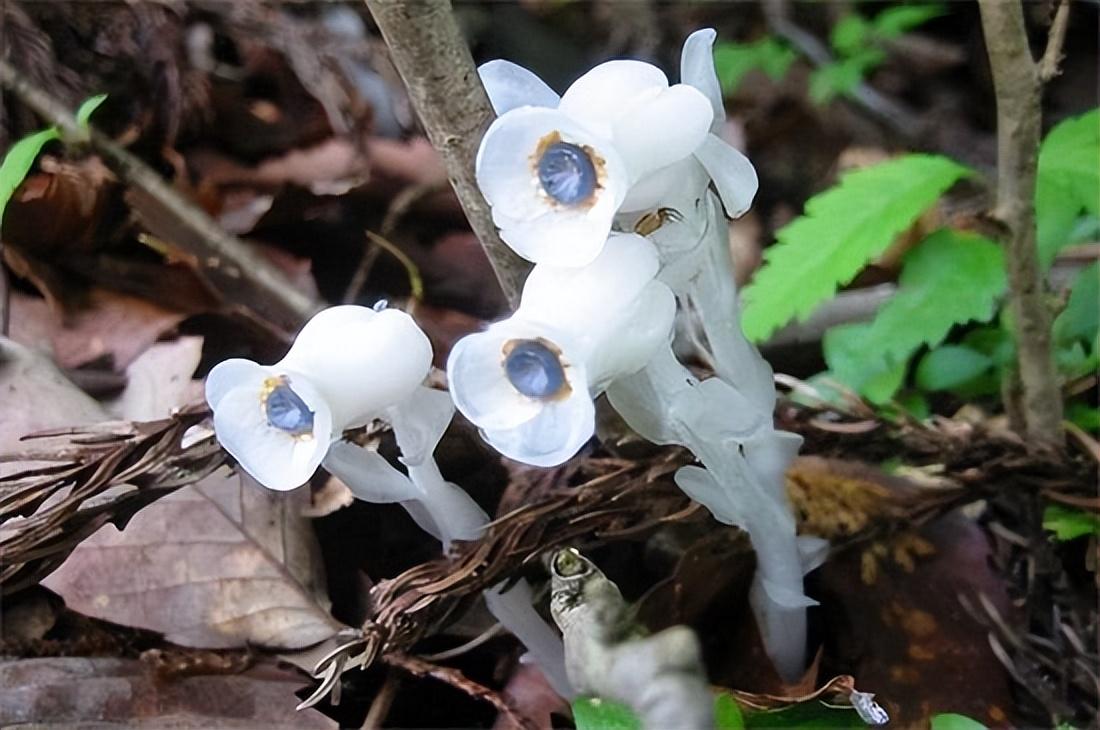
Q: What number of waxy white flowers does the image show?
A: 3